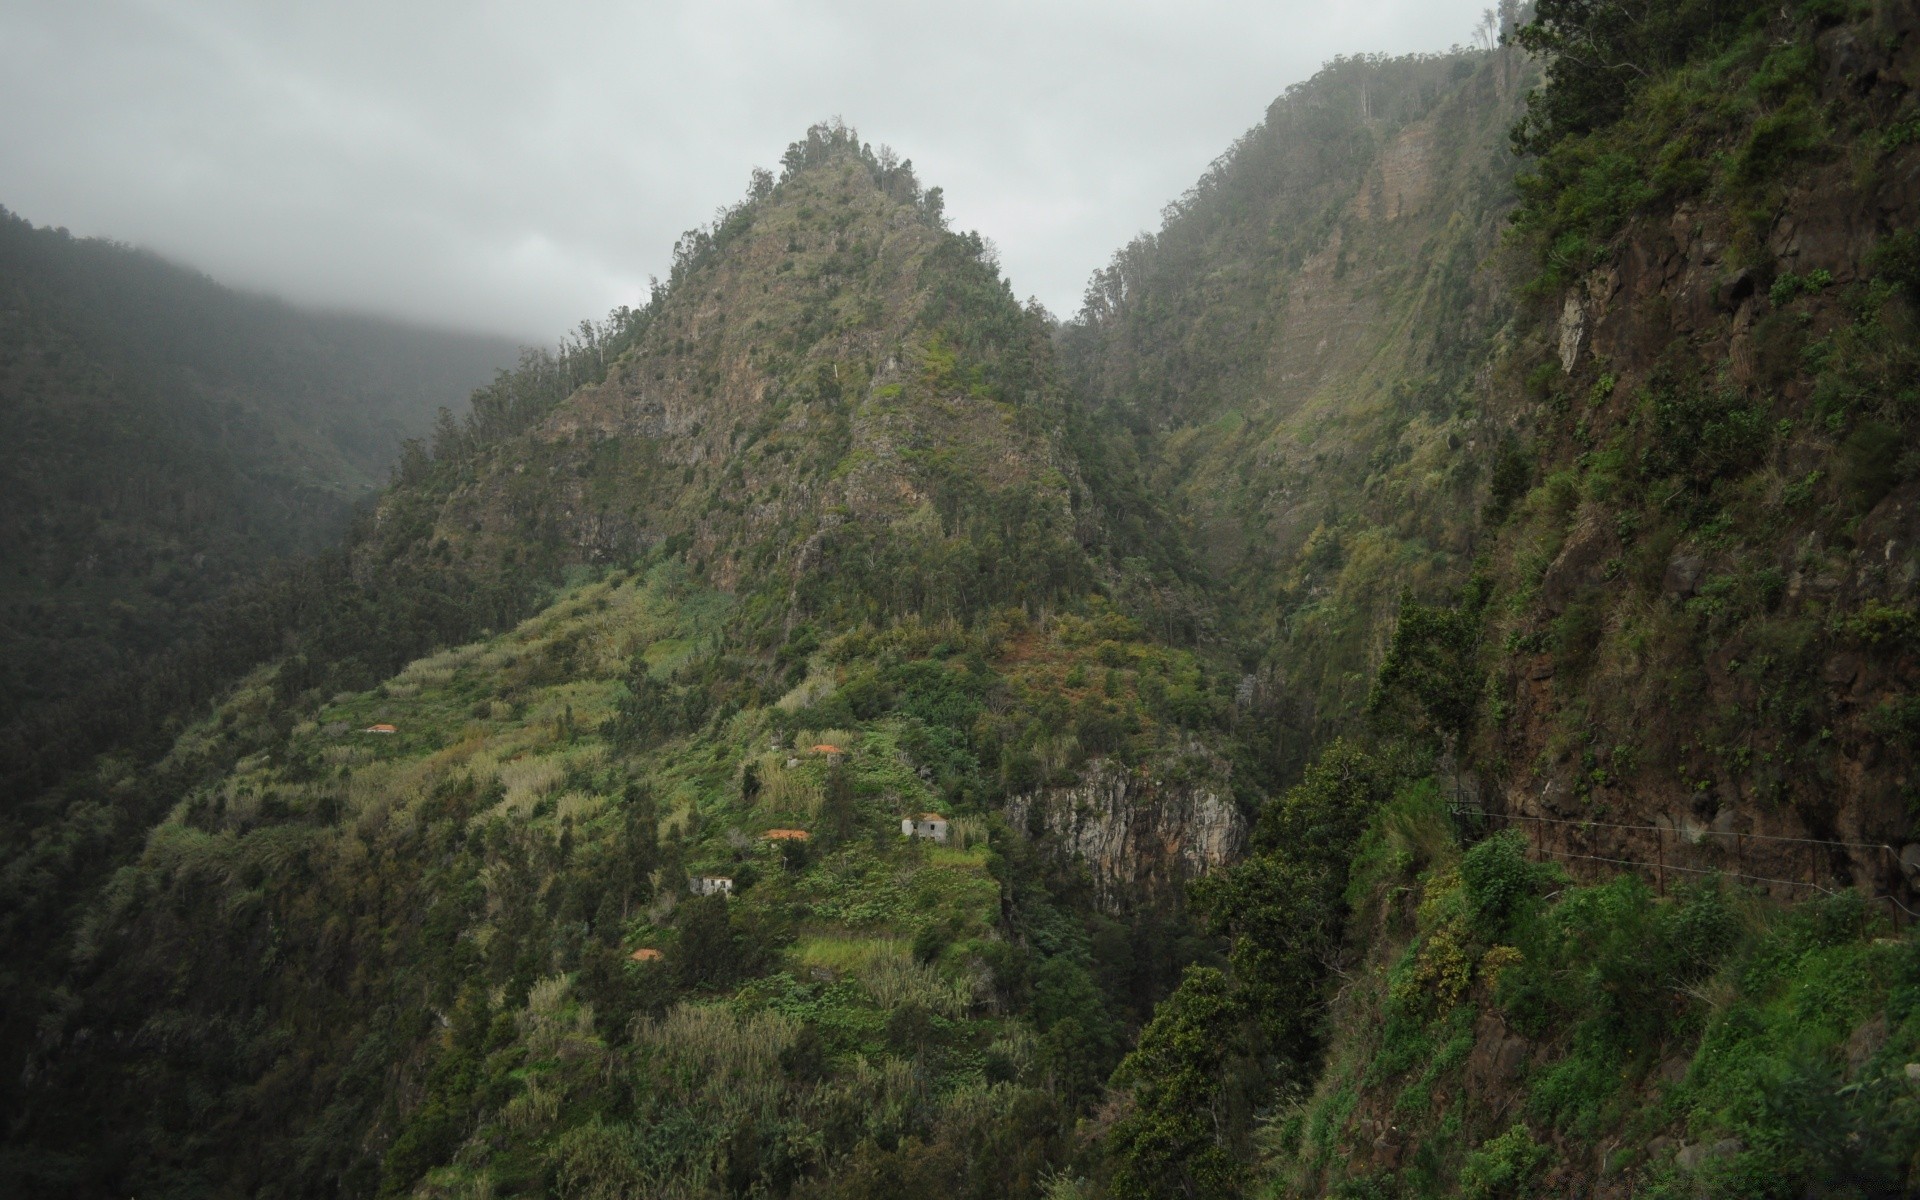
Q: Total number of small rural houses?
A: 6